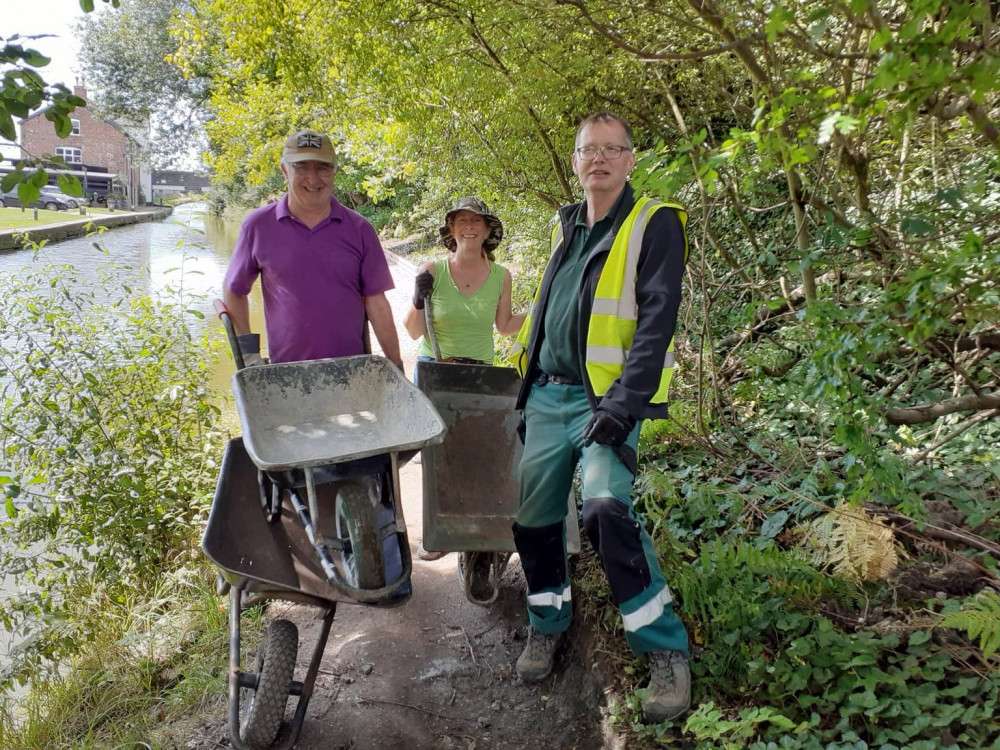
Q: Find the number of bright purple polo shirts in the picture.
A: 1